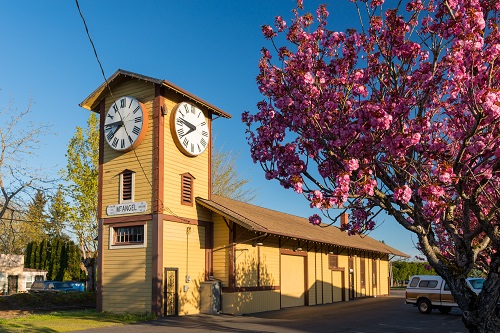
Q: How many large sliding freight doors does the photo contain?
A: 1